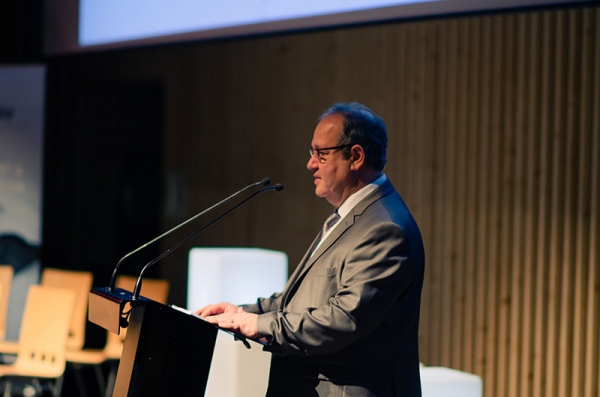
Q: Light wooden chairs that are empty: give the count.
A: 4